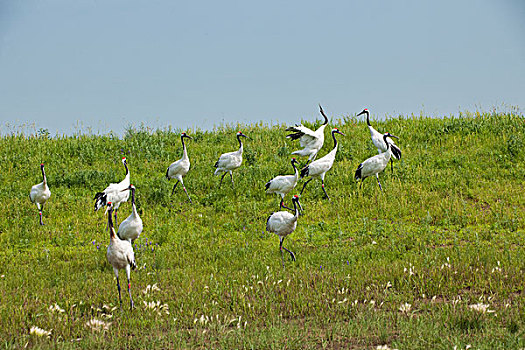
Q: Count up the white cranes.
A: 12